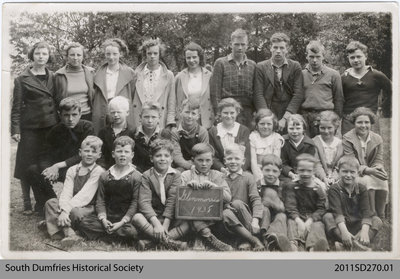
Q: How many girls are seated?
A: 5